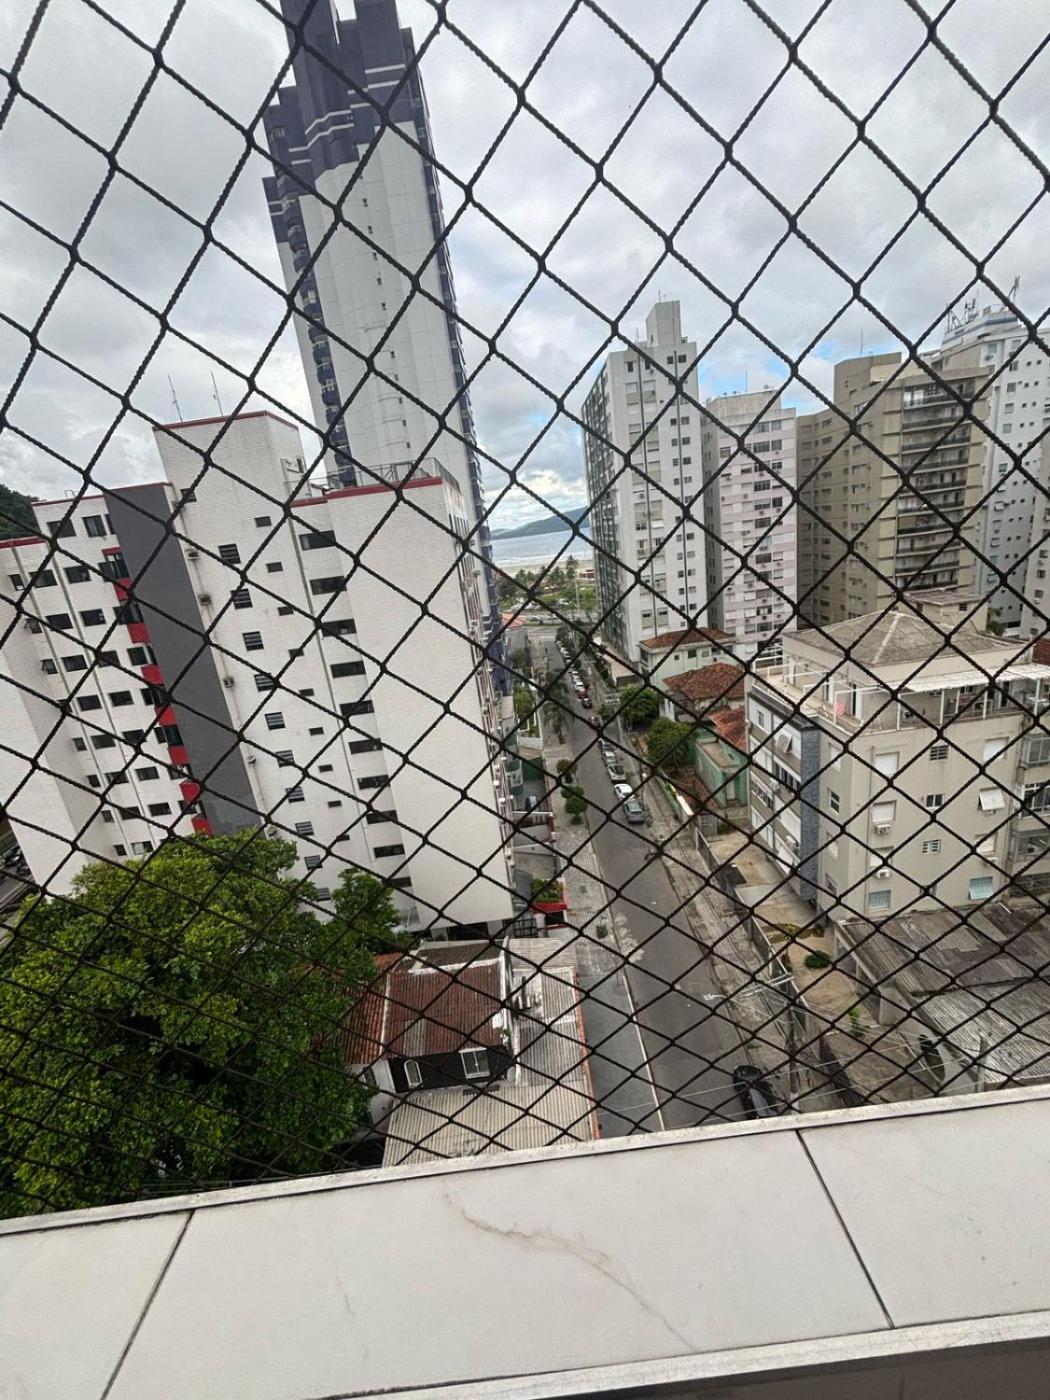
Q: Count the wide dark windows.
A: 10